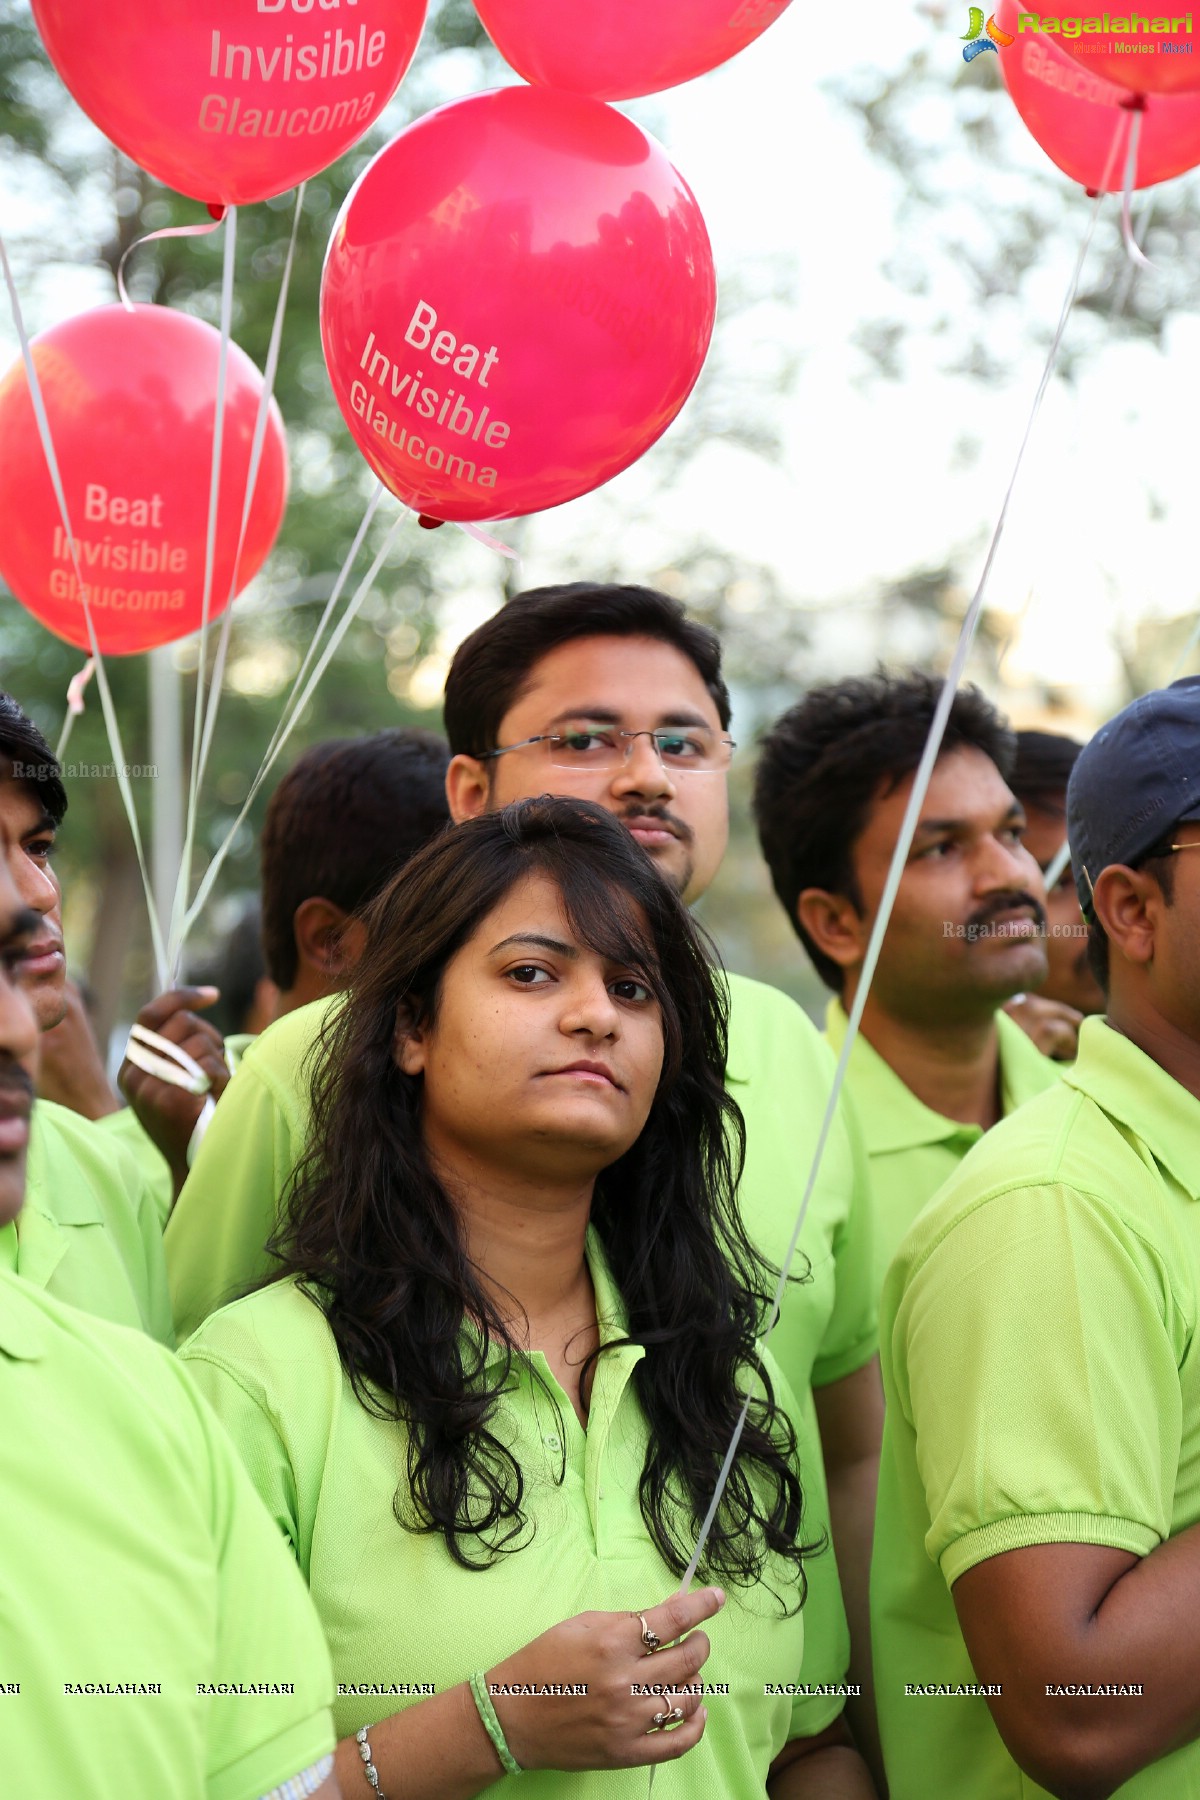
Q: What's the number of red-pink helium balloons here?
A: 6